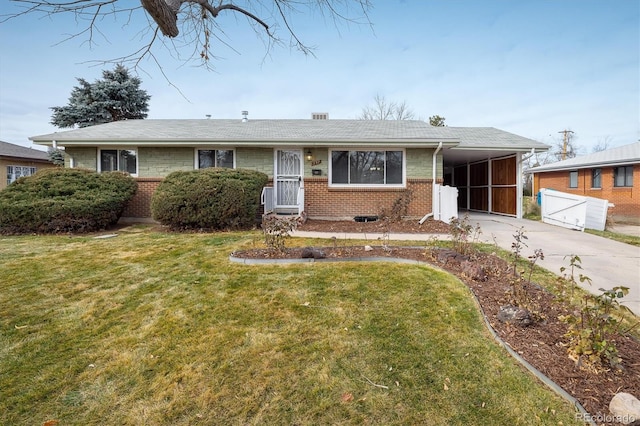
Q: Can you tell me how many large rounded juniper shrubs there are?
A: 2